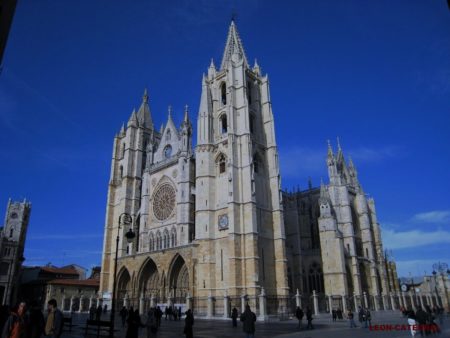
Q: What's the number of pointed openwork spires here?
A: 1